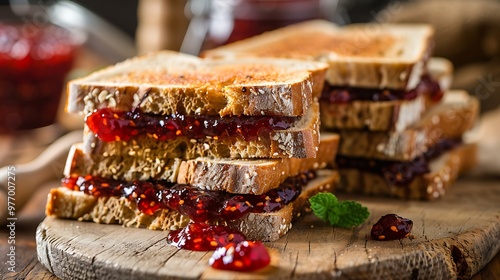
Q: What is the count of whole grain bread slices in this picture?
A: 8